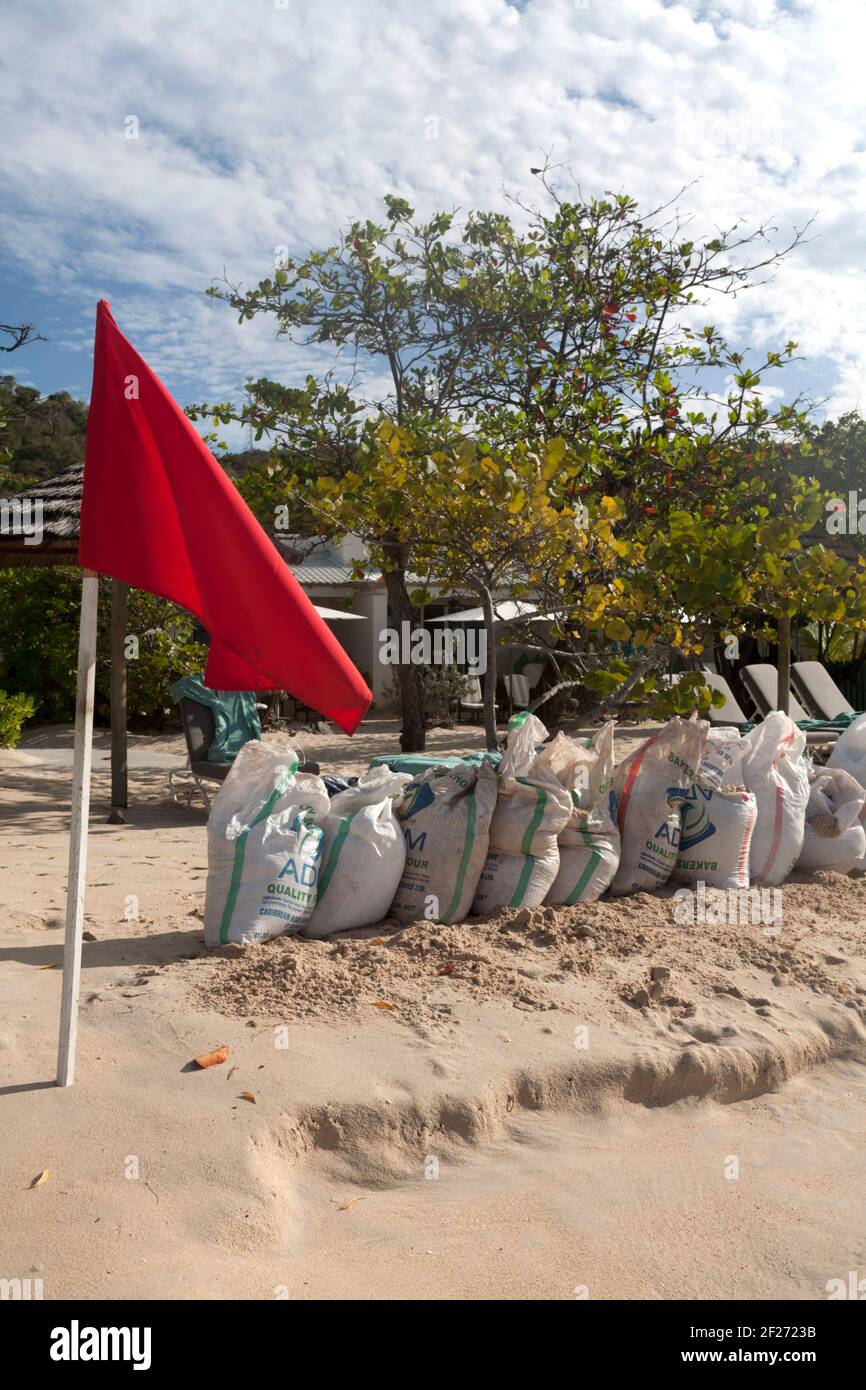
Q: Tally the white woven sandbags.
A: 10